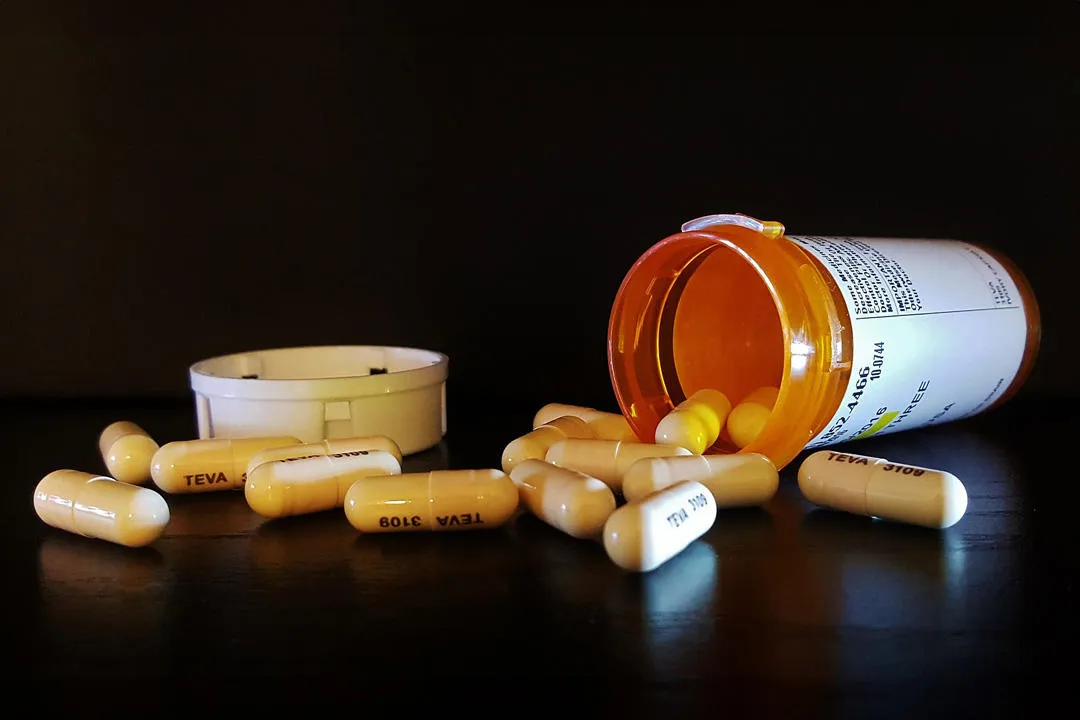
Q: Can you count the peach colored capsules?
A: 15